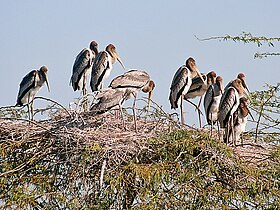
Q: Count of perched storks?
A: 11